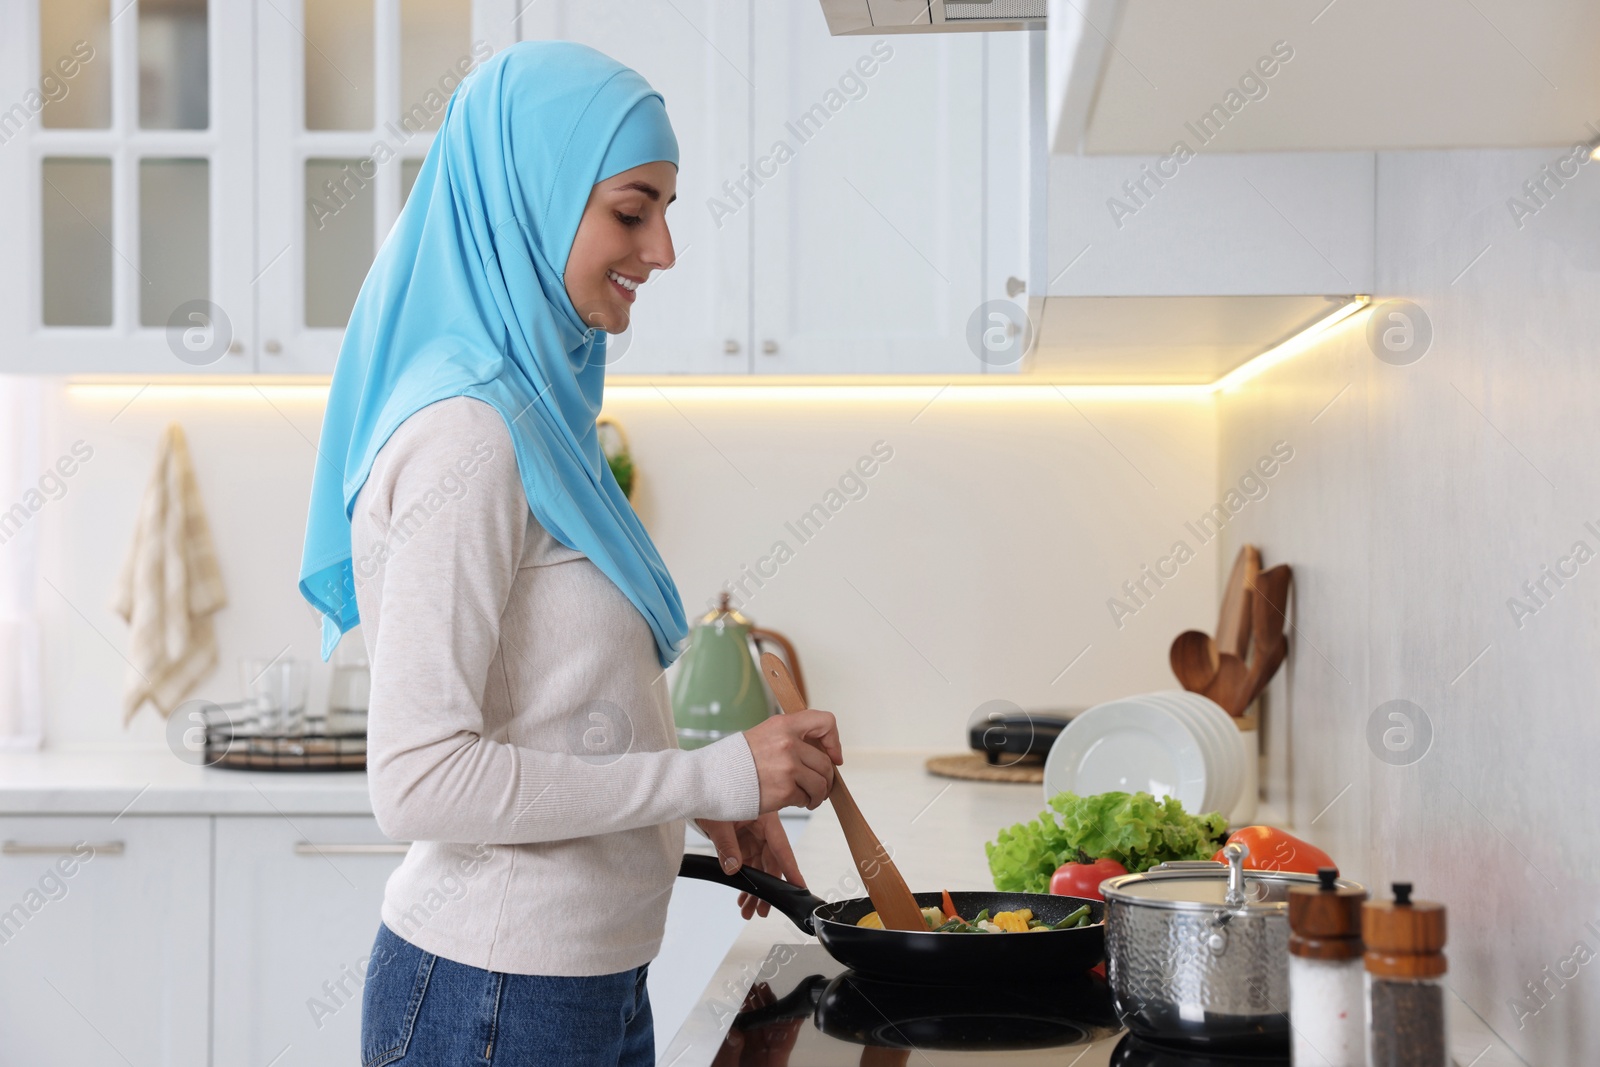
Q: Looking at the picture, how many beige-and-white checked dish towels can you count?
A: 1